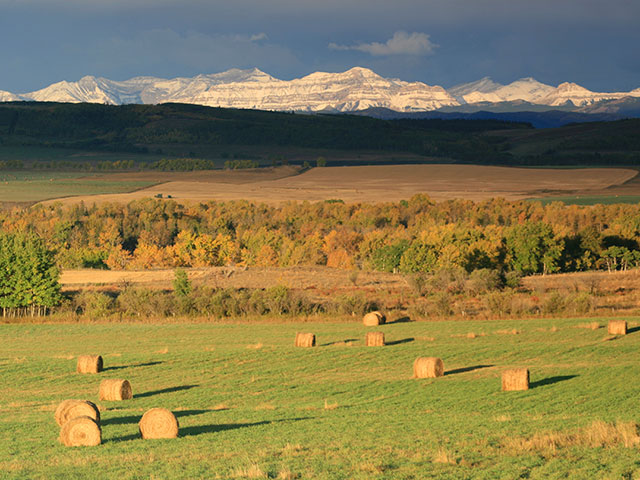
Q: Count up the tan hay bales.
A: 11